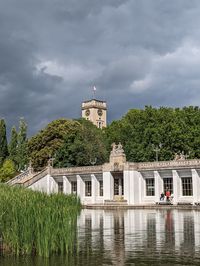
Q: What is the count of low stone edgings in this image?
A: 1